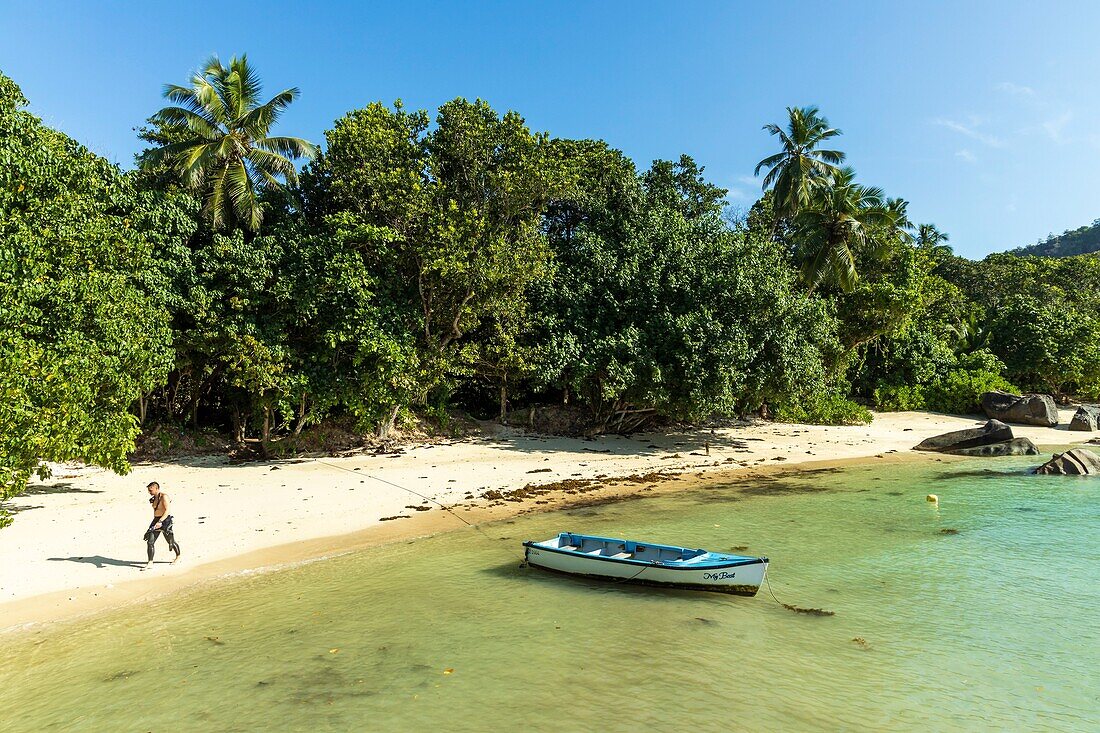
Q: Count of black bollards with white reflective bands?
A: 0